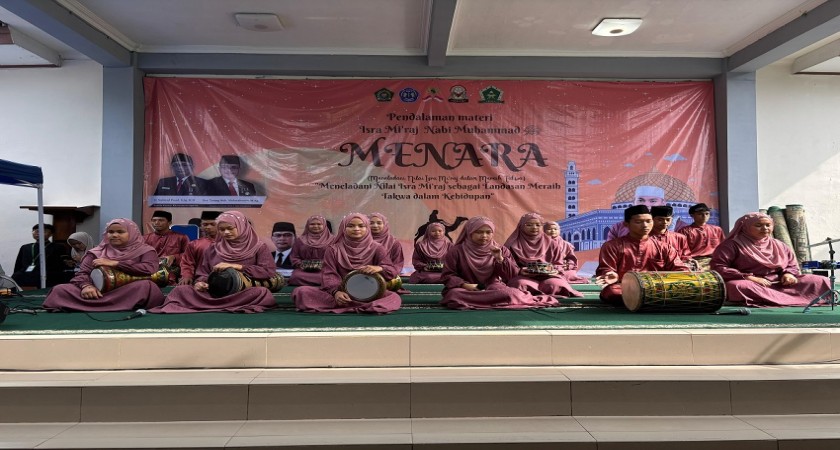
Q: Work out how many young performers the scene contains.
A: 15